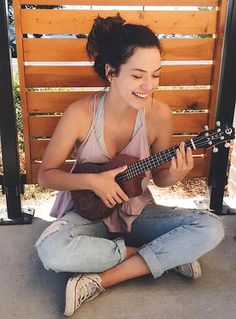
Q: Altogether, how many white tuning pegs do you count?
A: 4